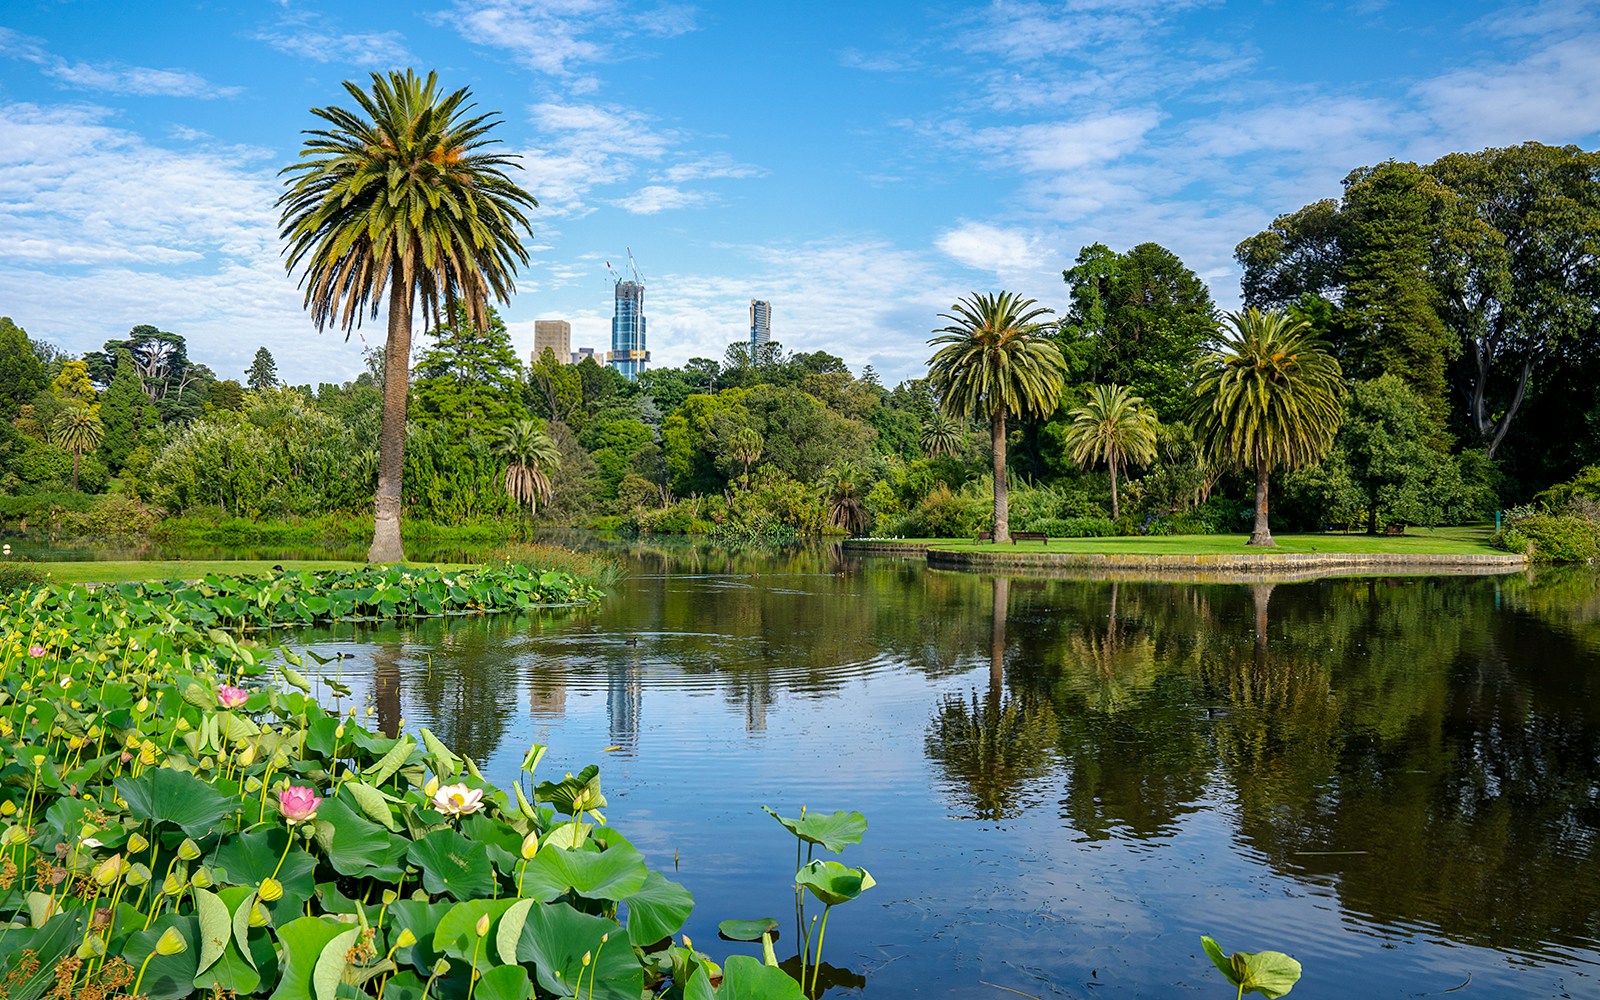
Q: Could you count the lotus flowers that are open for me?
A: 4